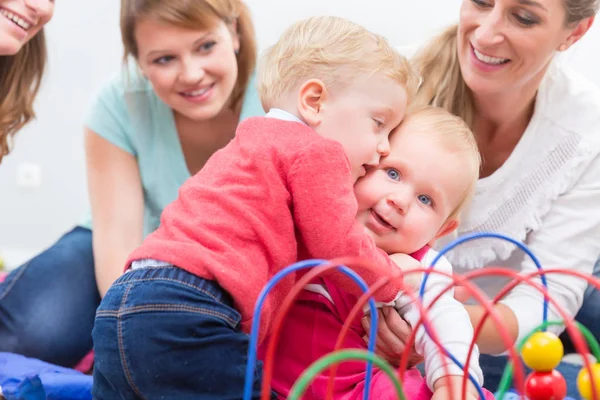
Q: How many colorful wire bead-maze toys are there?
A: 1